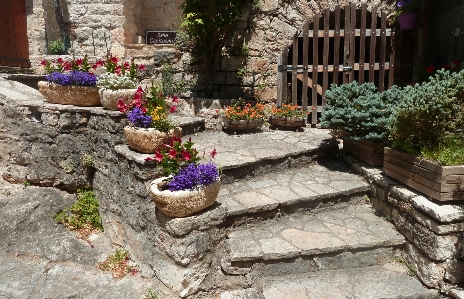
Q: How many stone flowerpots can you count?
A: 4